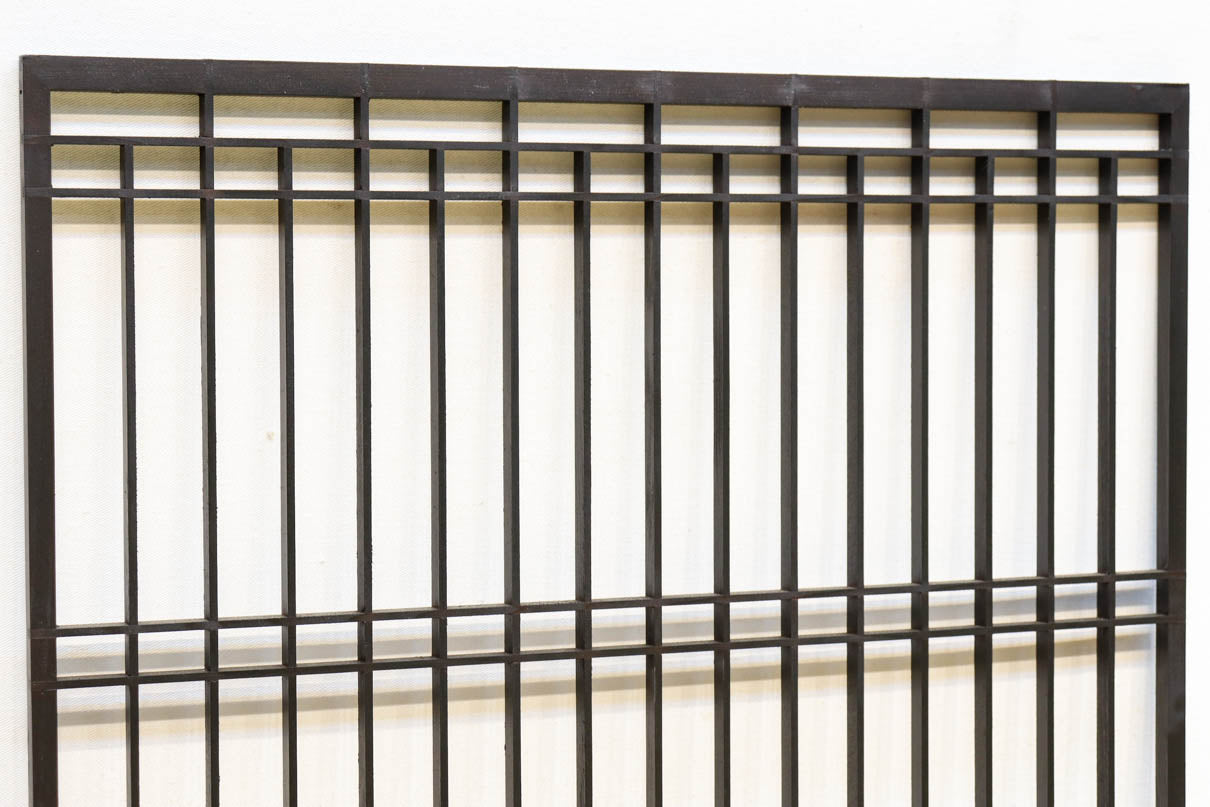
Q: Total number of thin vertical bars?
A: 15